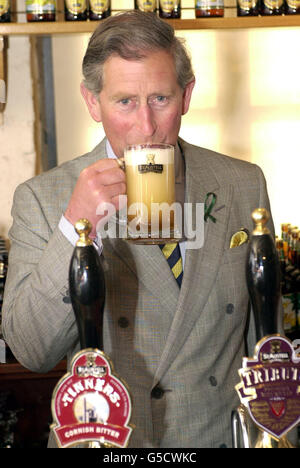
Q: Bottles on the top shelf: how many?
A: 10